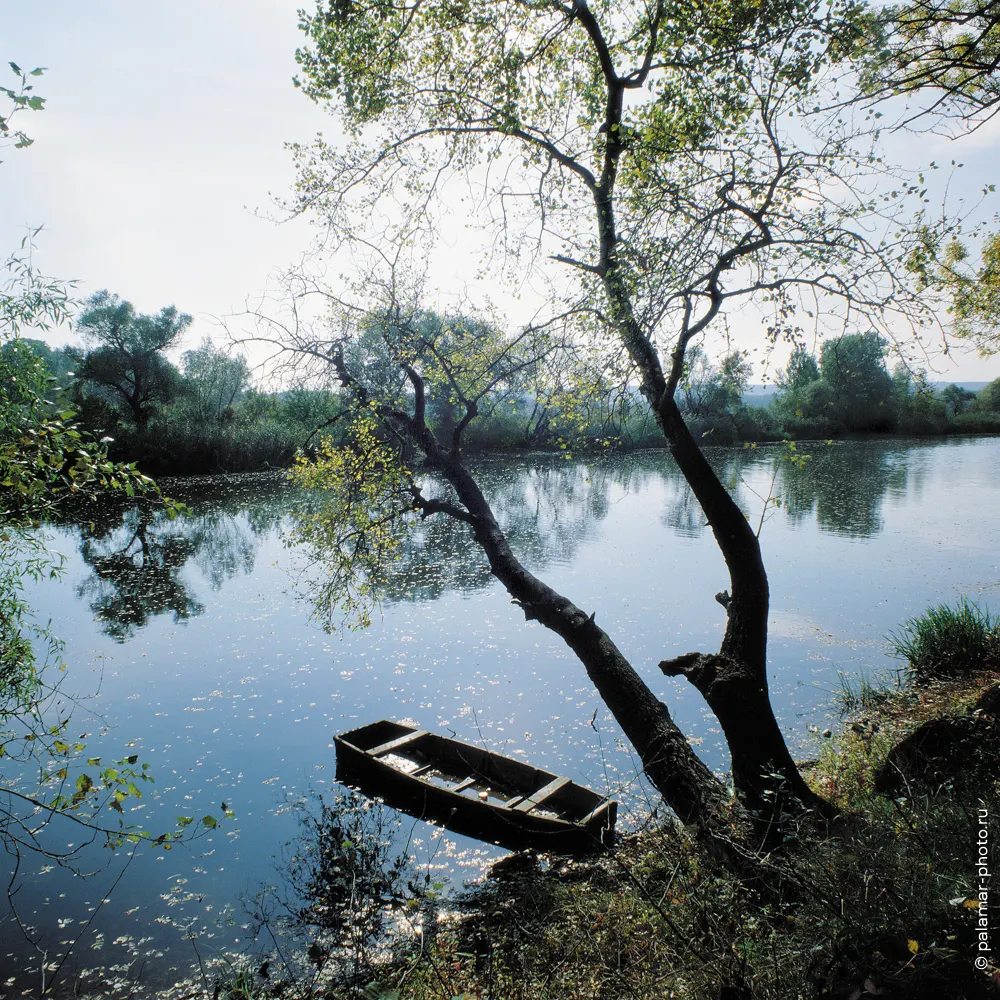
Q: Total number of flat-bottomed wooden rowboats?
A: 1